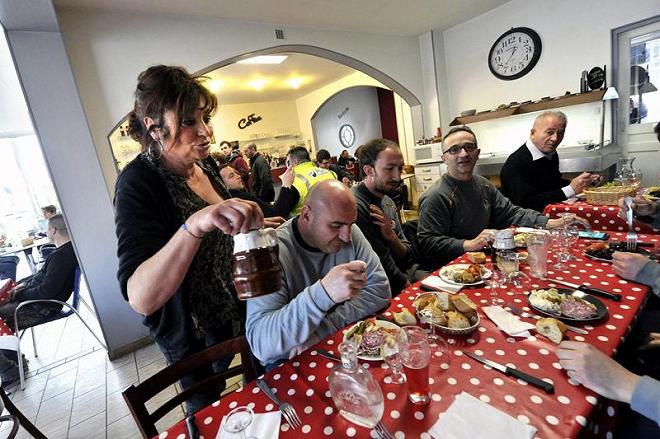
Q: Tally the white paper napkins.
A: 4